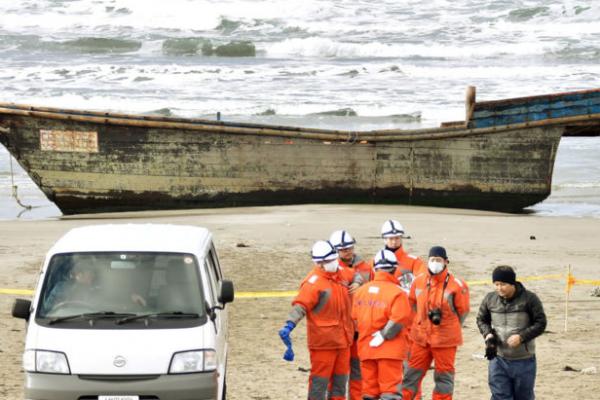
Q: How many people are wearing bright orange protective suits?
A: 5